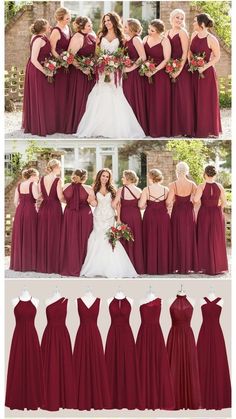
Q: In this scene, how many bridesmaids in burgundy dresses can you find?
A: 7